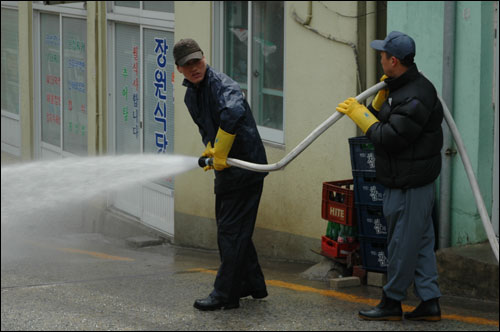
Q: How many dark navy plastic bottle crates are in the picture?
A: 4